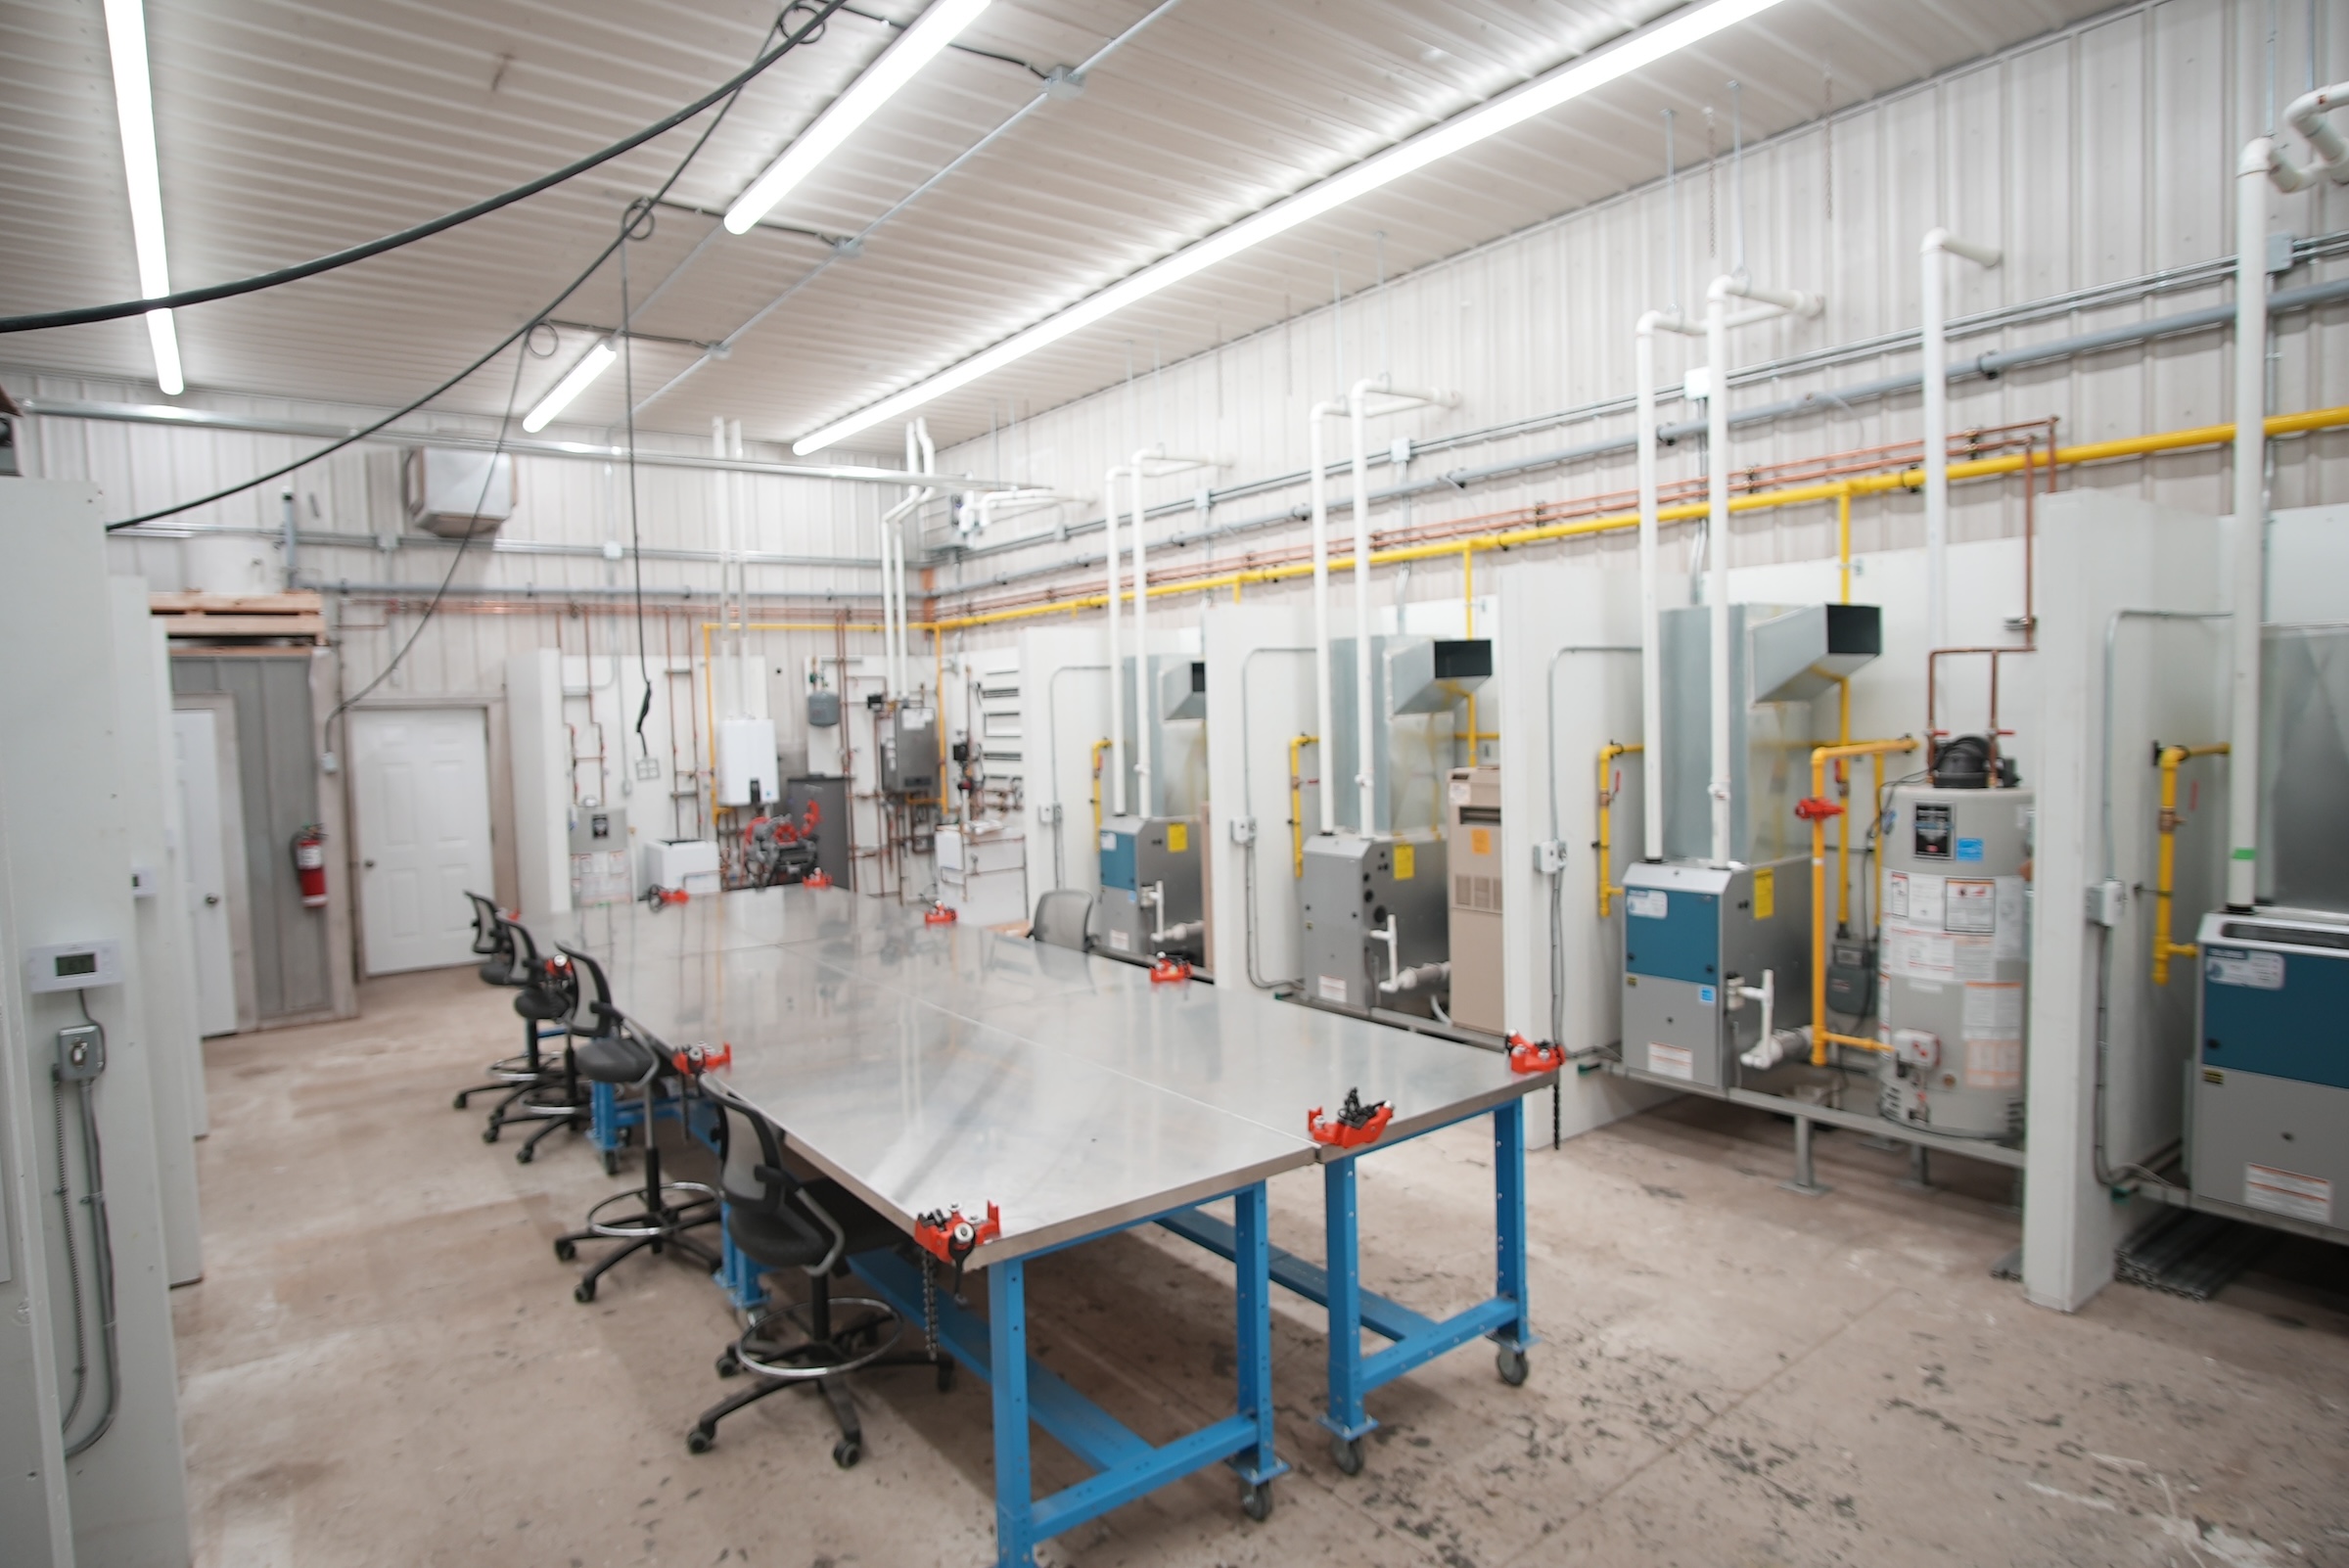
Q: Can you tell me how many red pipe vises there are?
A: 10